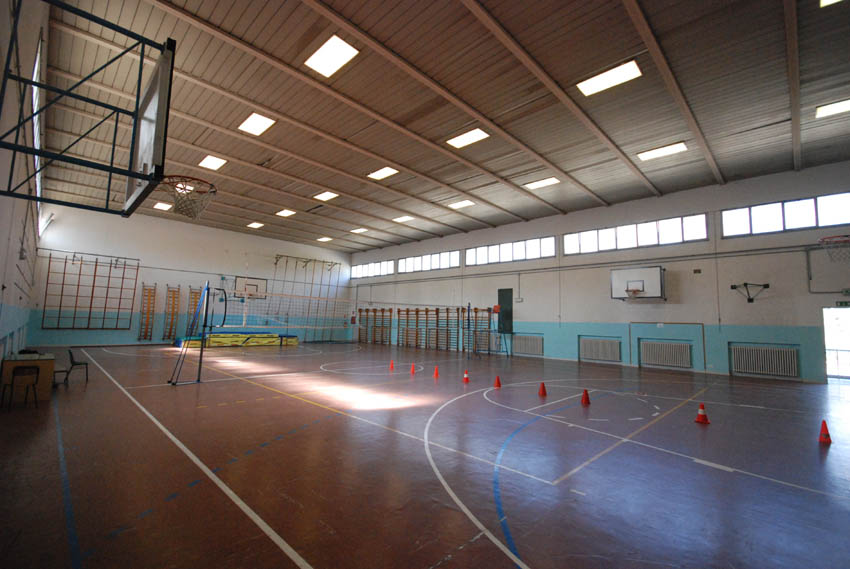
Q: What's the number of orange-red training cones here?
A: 9